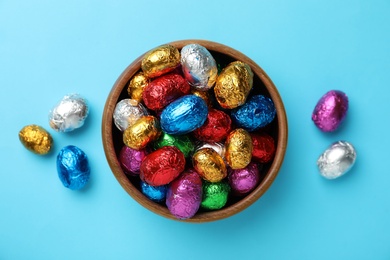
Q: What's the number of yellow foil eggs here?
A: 8